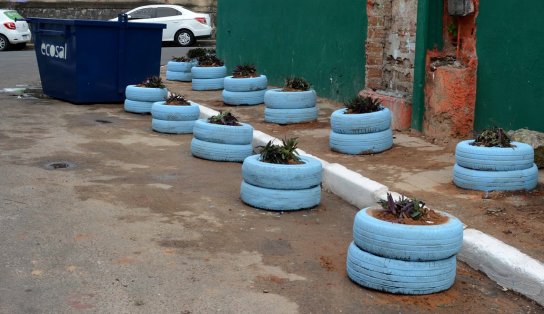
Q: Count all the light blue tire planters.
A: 11